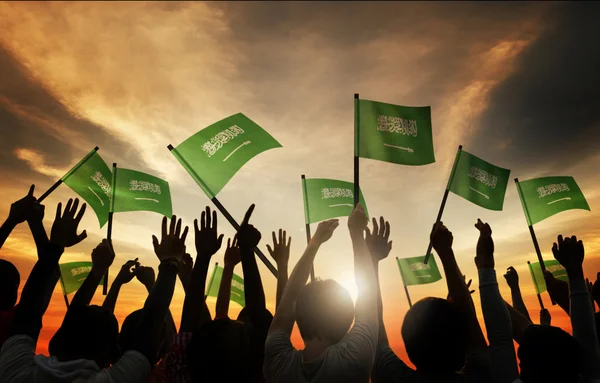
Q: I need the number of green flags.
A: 11